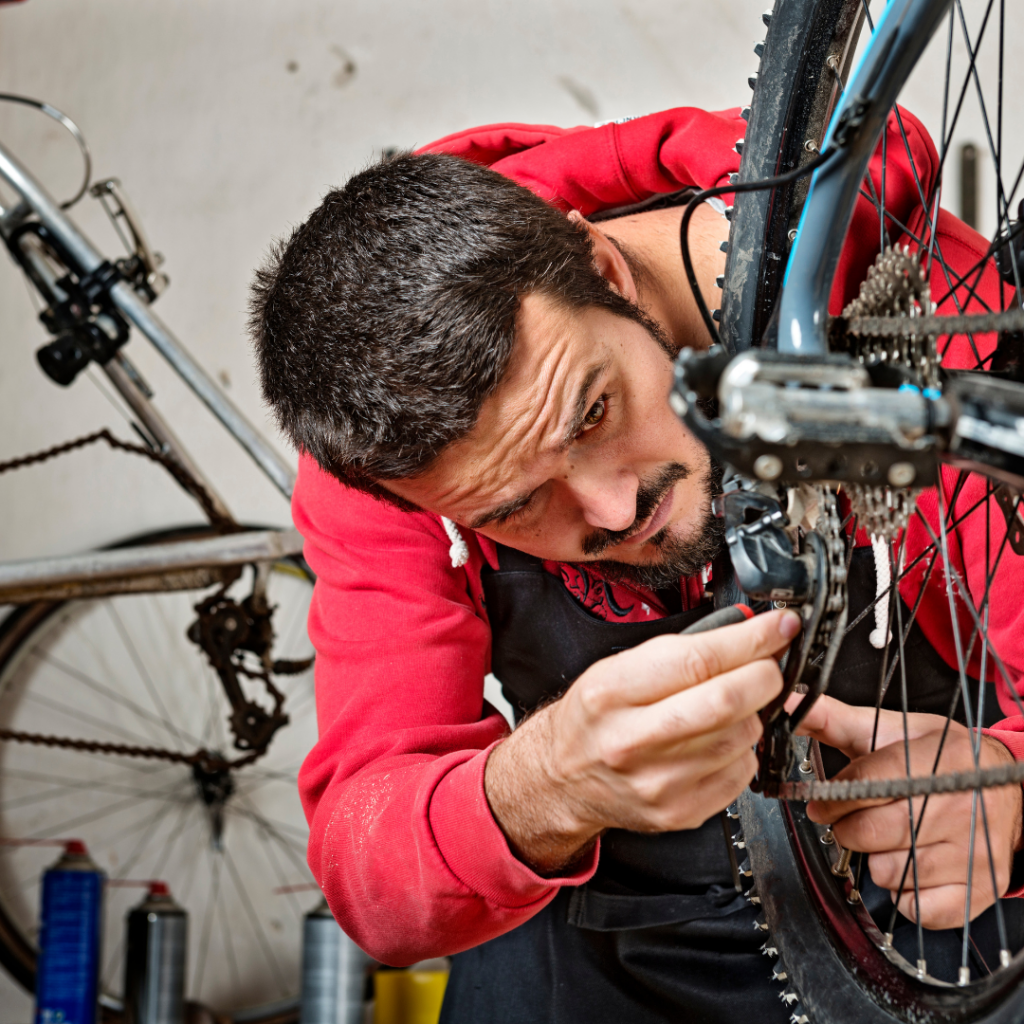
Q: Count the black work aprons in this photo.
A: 1